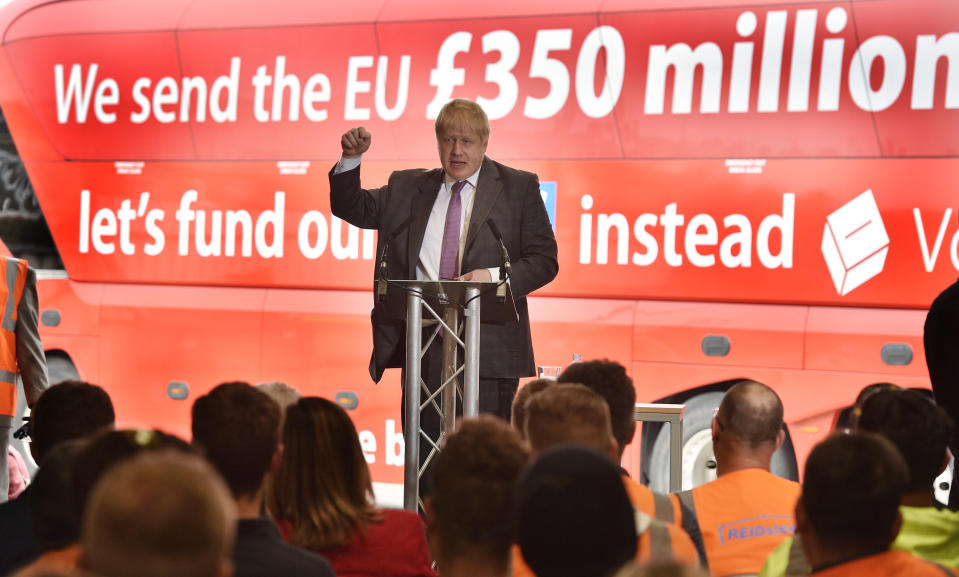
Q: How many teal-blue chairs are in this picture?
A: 0